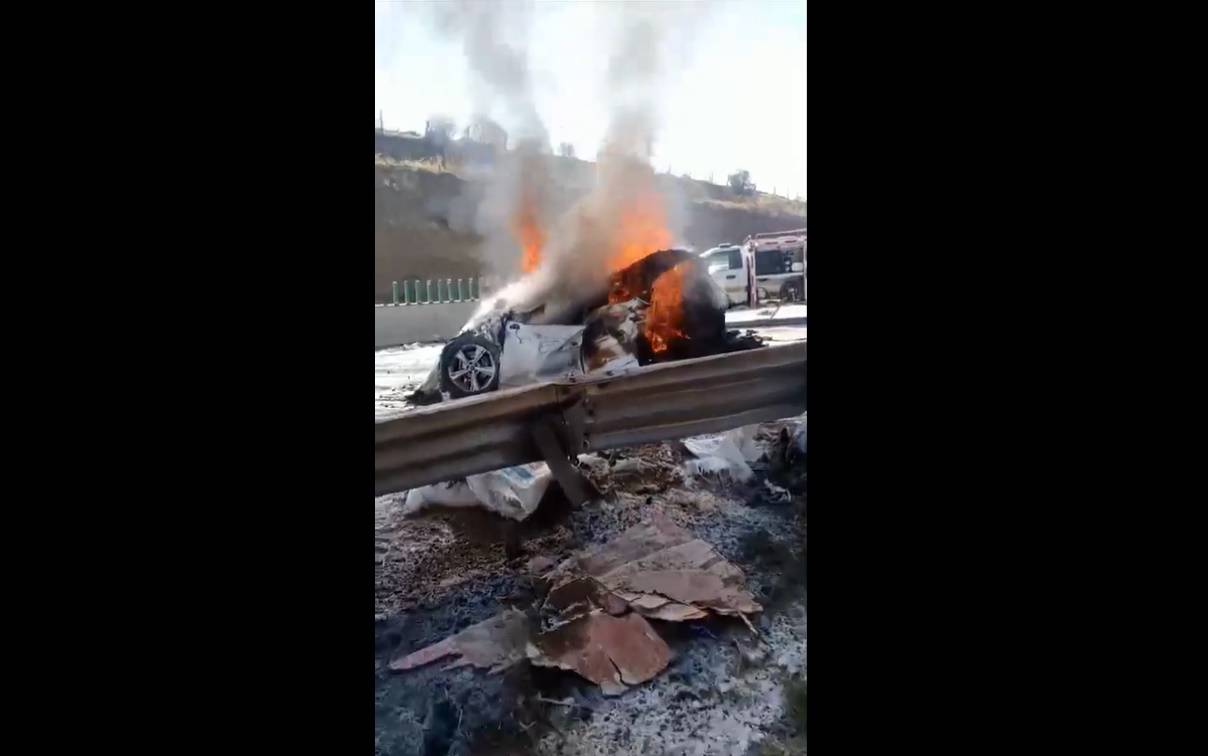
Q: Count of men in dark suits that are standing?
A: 0